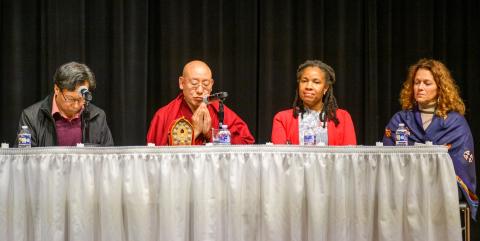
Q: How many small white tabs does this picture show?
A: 8